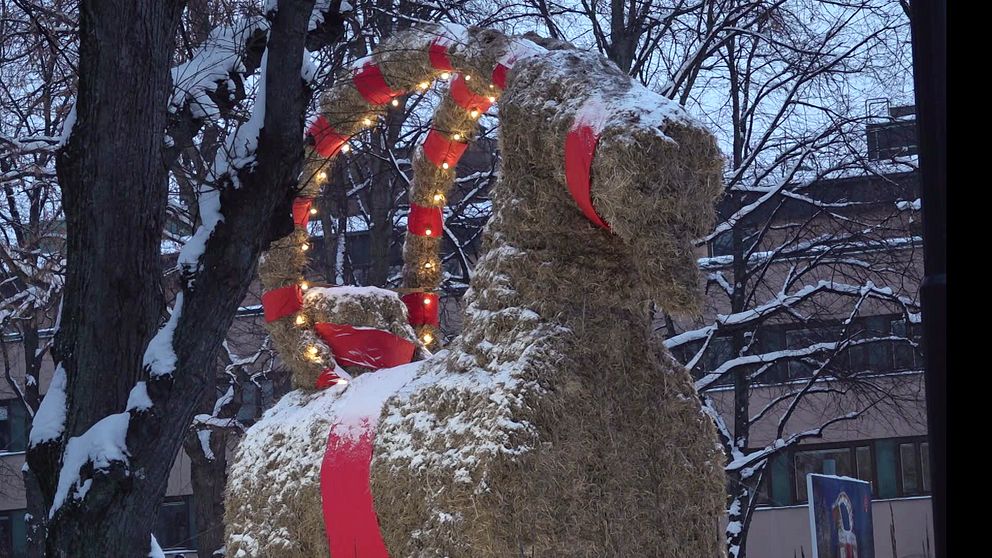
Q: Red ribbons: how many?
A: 14